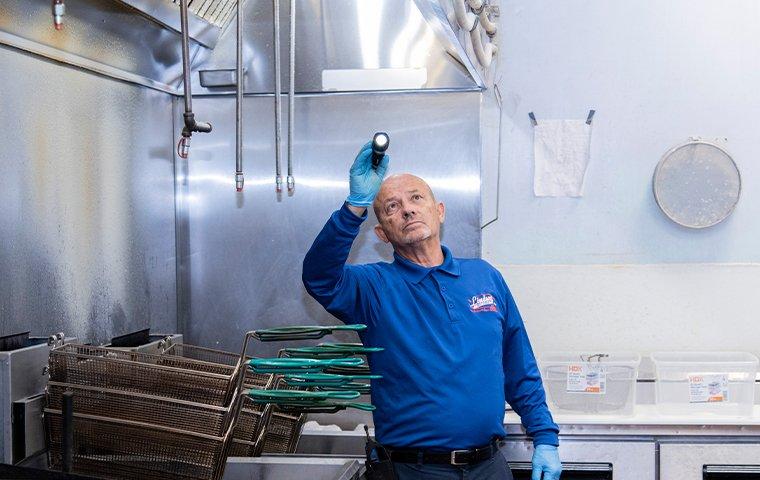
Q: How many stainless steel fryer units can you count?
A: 2